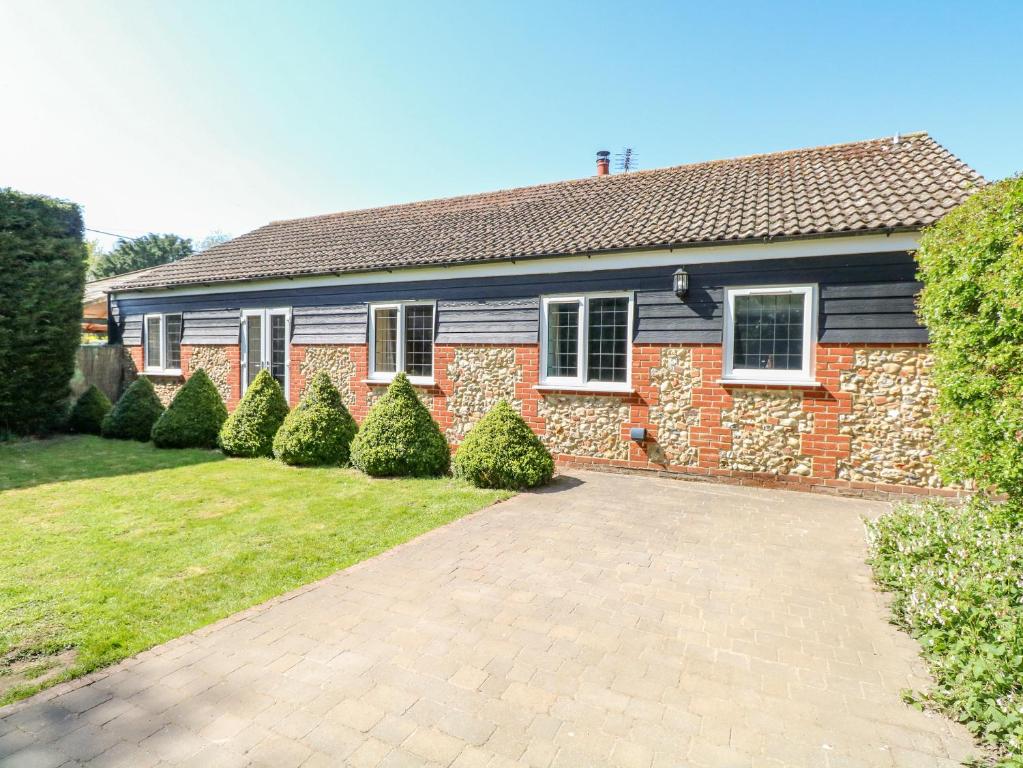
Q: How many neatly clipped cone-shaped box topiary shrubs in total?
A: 7